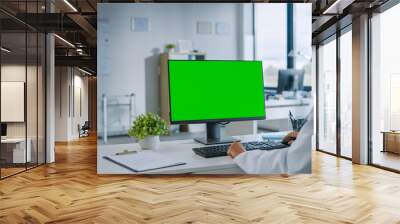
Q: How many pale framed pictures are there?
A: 3